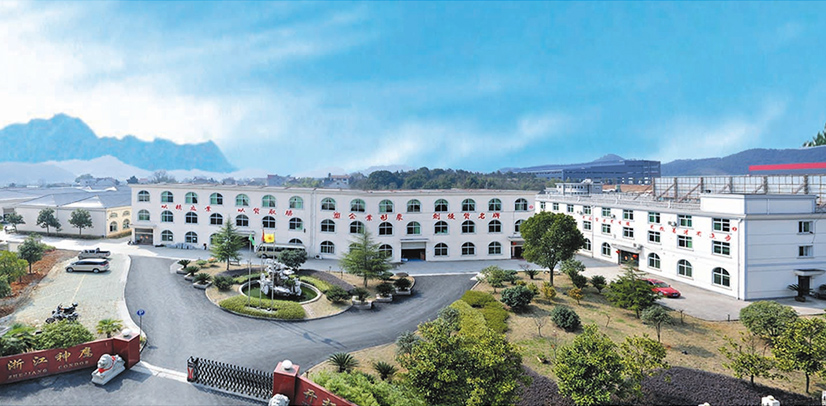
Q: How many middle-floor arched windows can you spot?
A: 15